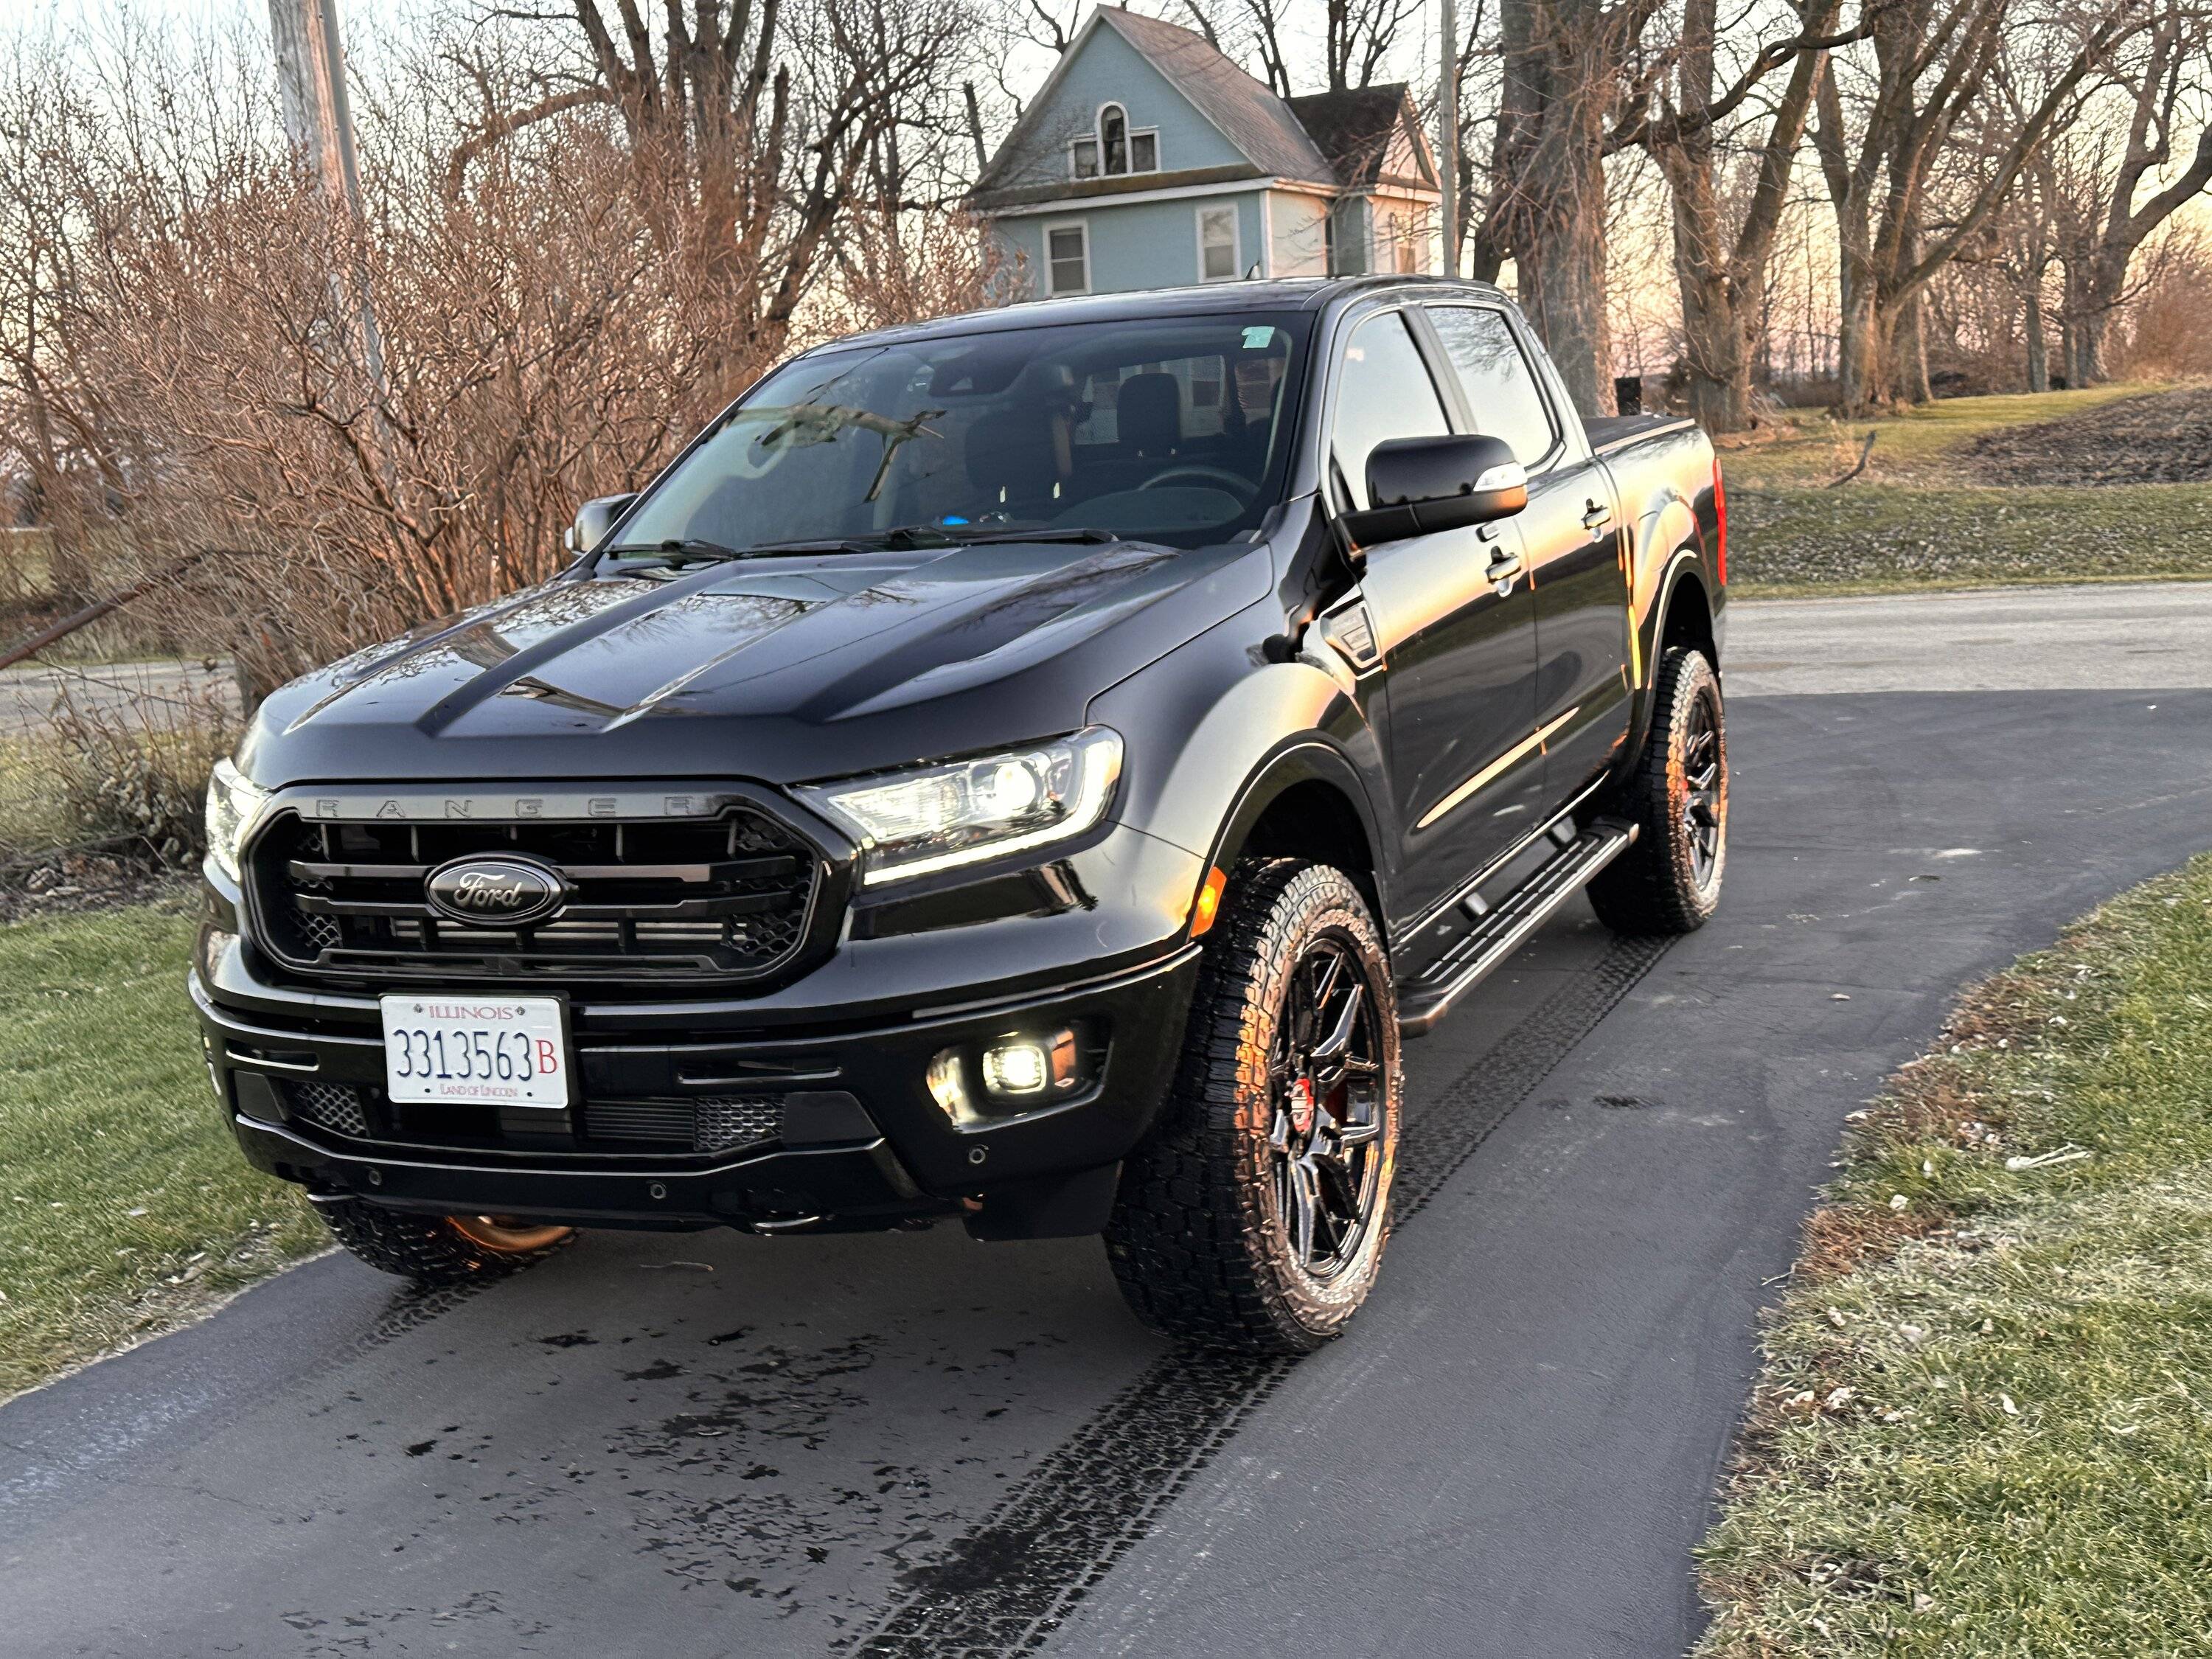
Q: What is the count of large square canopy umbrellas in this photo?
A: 0